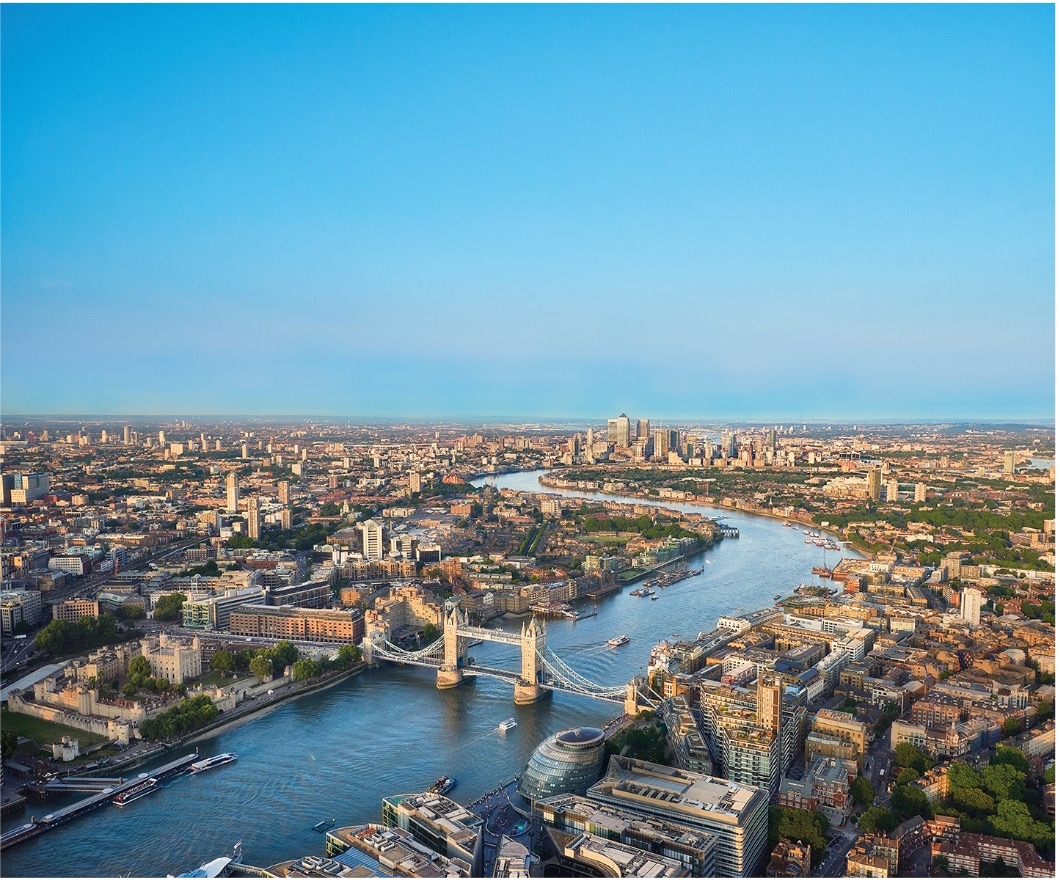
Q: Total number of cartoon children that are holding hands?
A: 0